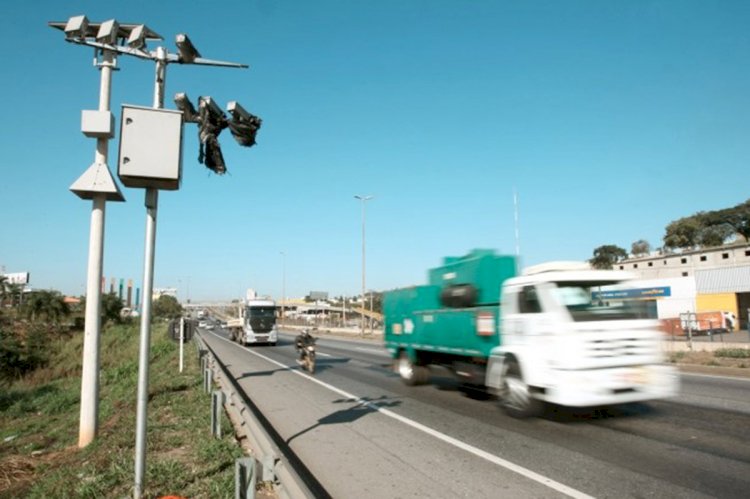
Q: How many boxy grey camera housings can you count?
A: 7